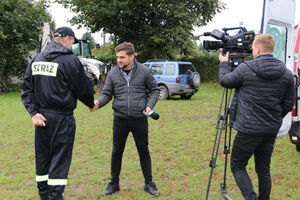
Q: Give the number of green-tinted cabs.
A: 1